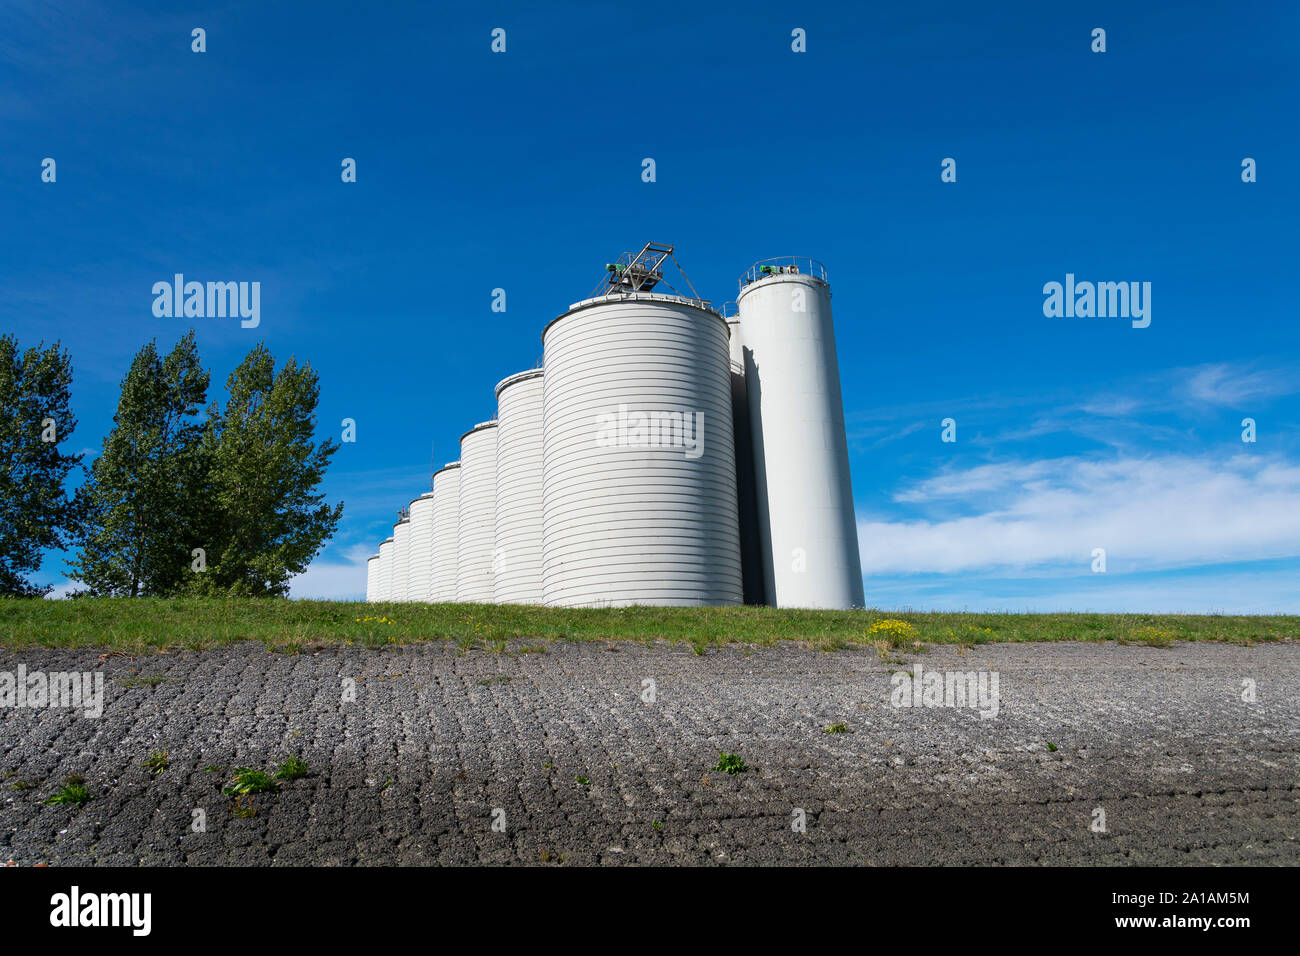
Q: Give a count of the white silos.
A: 10